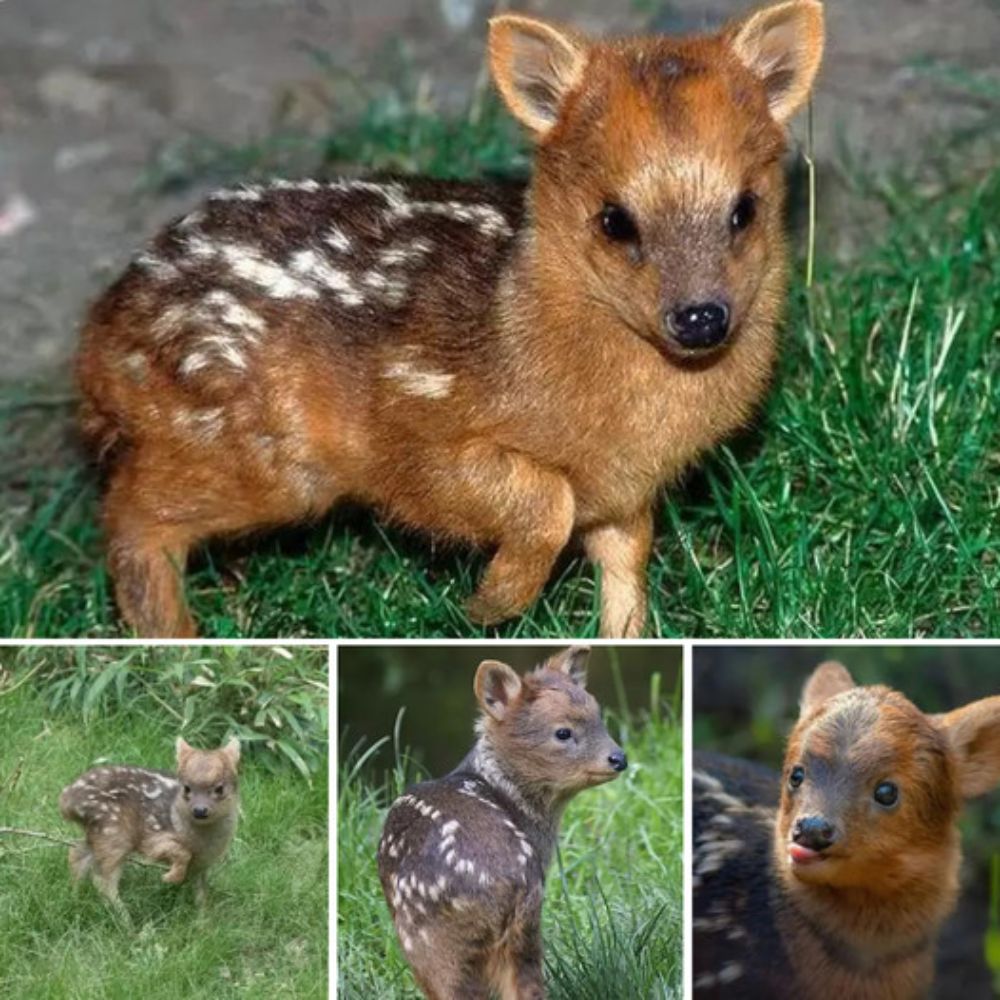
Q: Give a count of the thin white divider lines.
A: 3